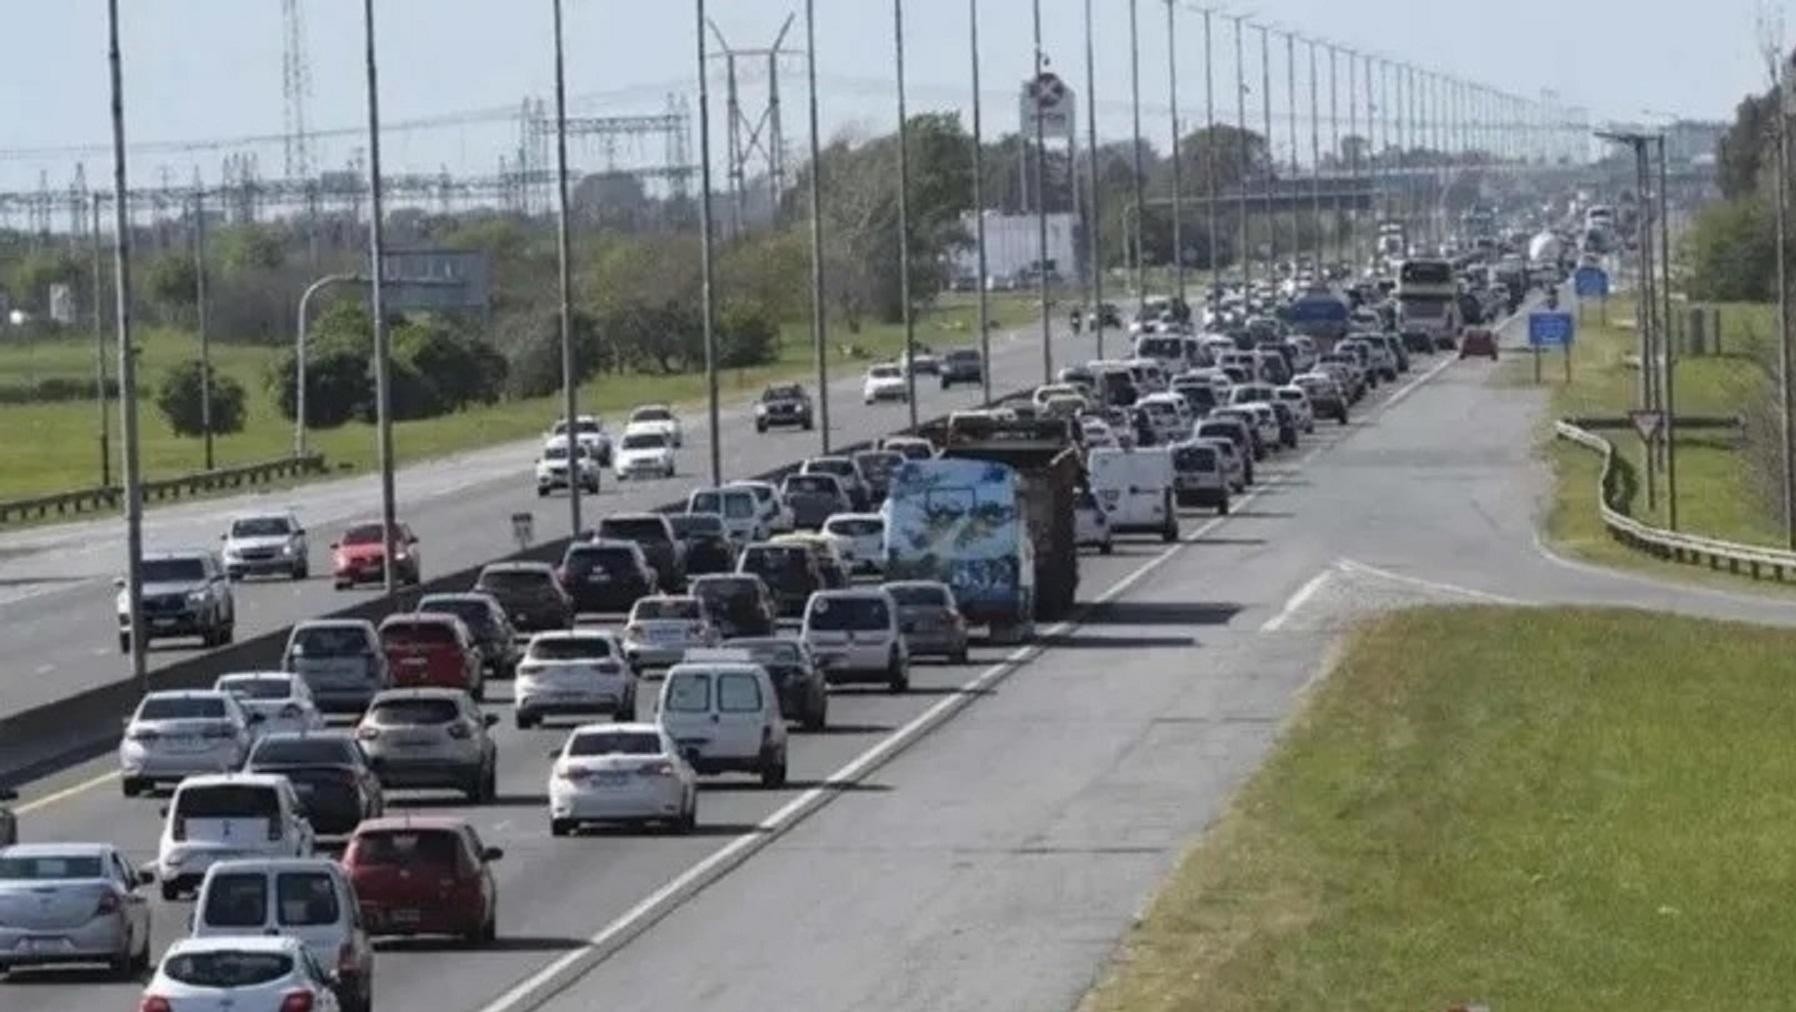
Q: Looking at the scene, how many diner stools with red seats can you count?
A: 0